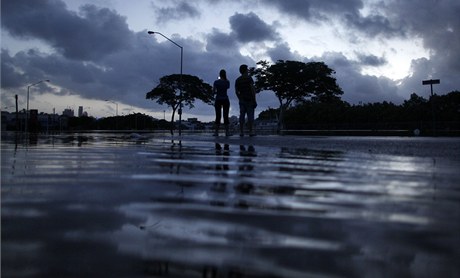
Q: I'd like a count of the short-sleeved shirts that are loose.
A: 1